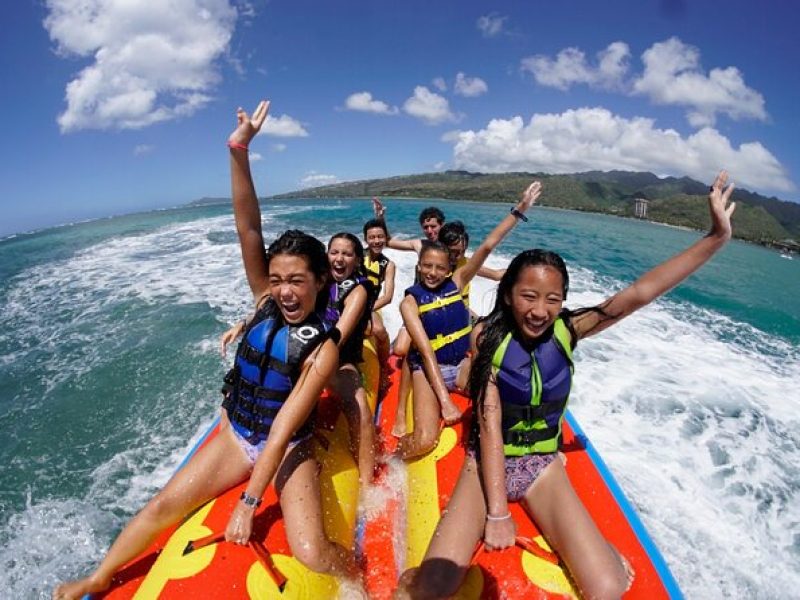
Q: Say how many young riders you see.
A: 7